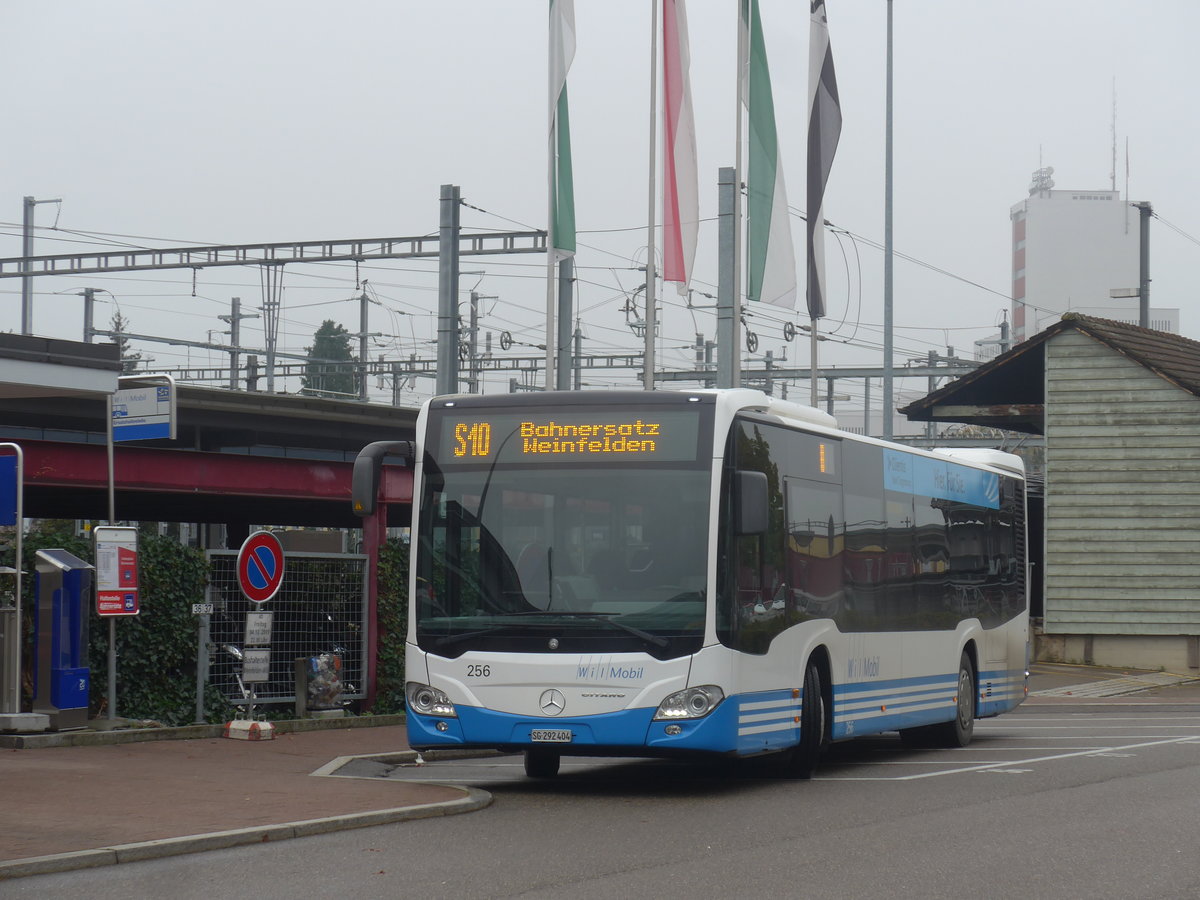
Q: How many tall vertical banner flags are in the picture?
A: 4